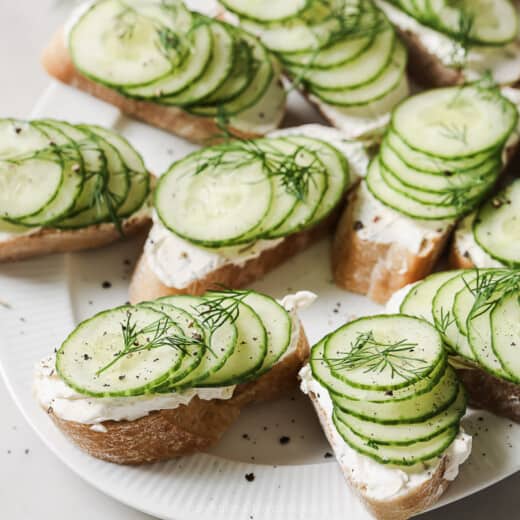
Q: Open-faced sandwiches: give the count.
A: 10